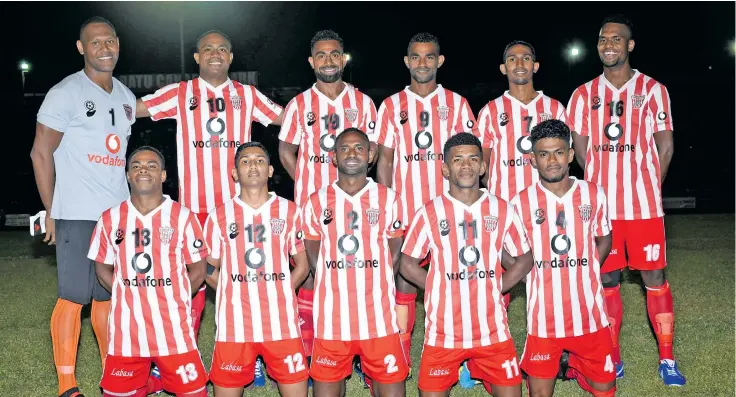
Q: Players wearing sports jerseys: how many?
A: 11